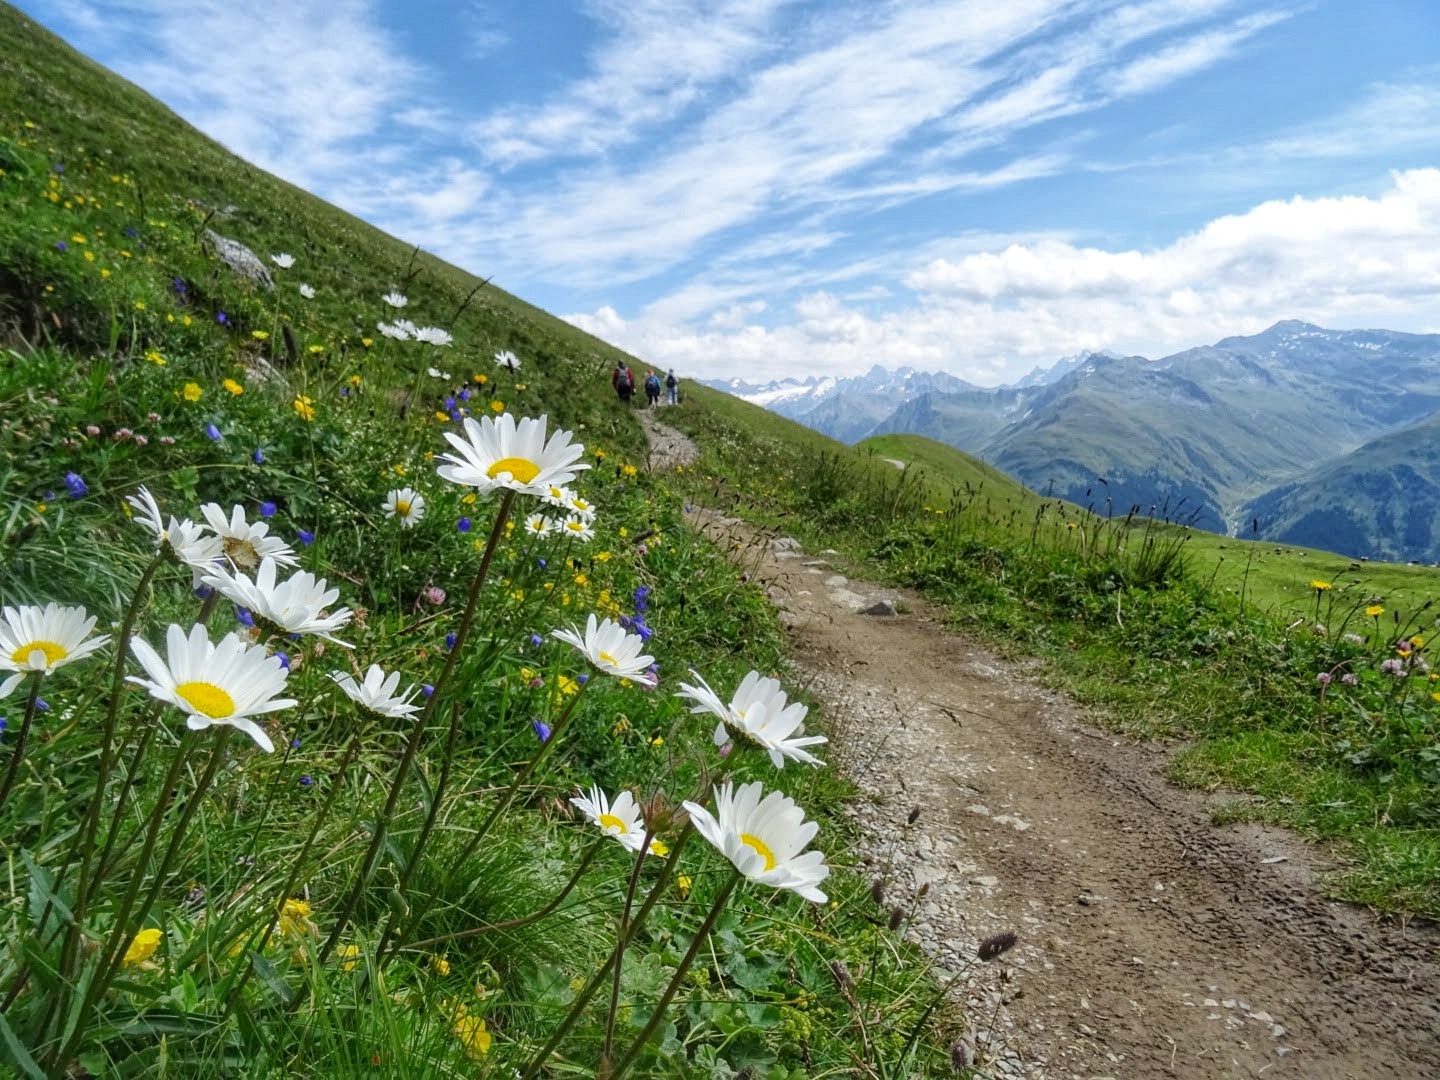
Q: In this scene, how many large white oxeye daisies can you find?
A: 11